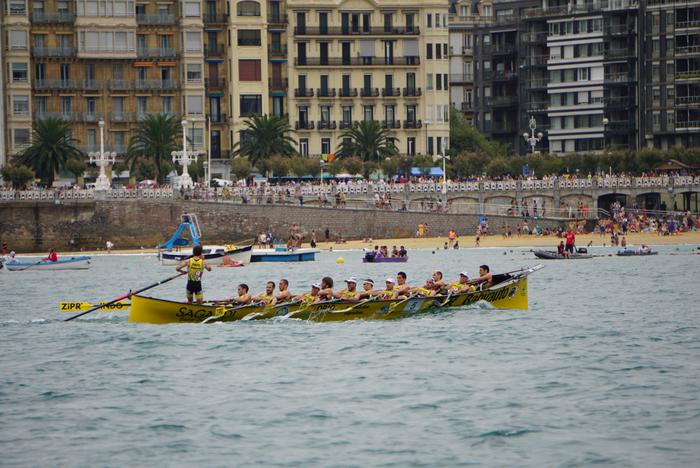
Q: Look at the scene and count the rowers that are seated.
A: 13